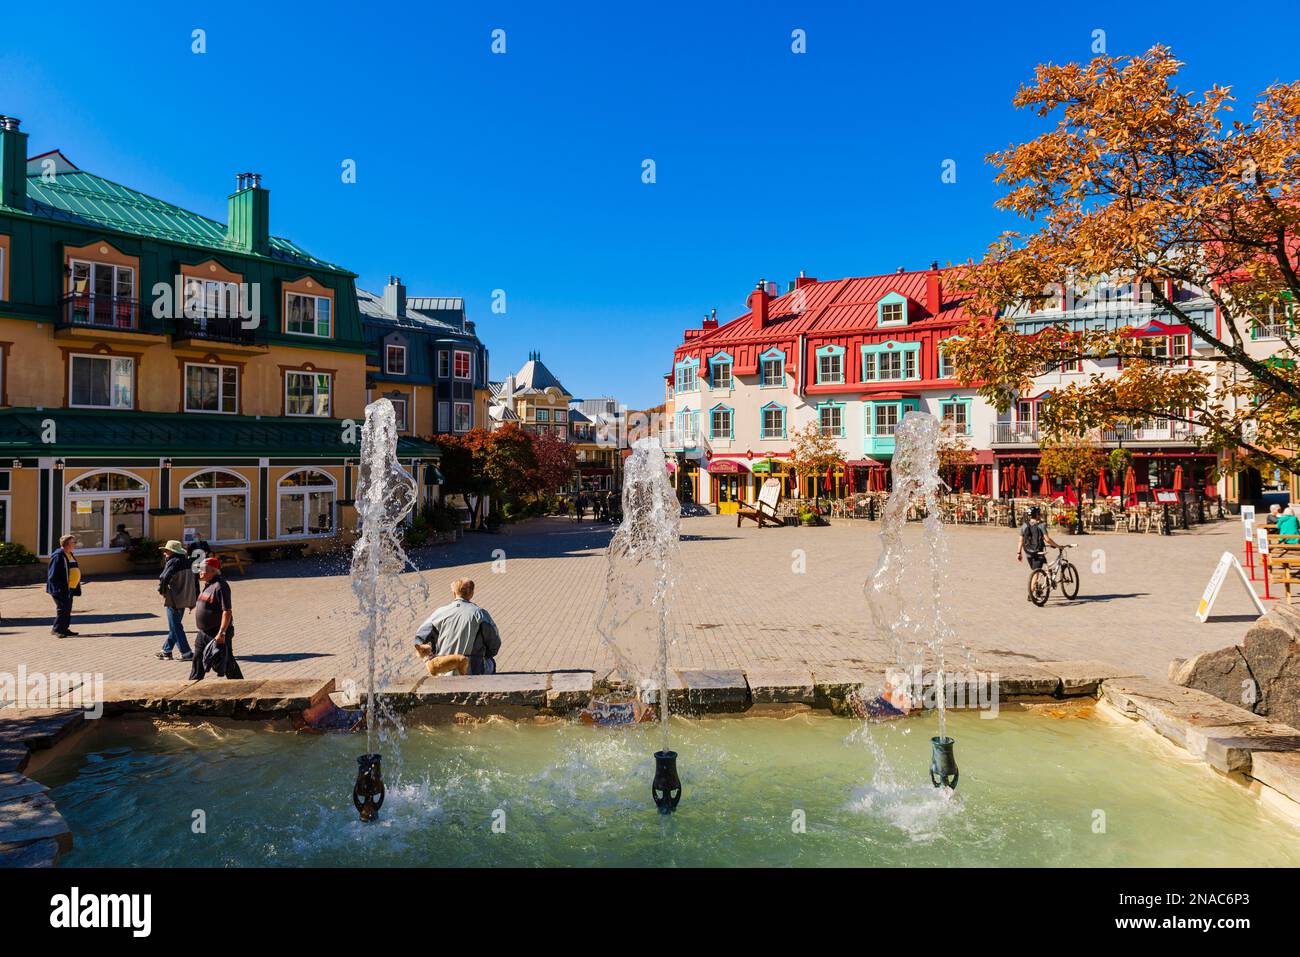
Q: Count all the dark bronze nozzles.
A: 3